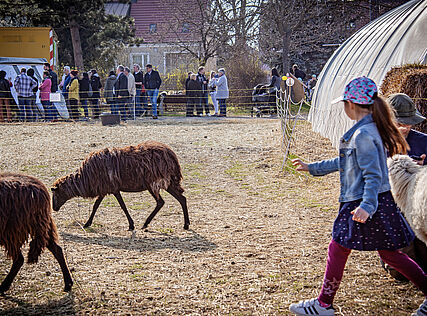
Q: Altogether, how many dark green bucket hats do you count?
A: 1